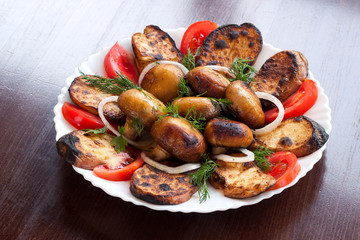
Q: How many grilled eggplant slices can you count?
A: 8